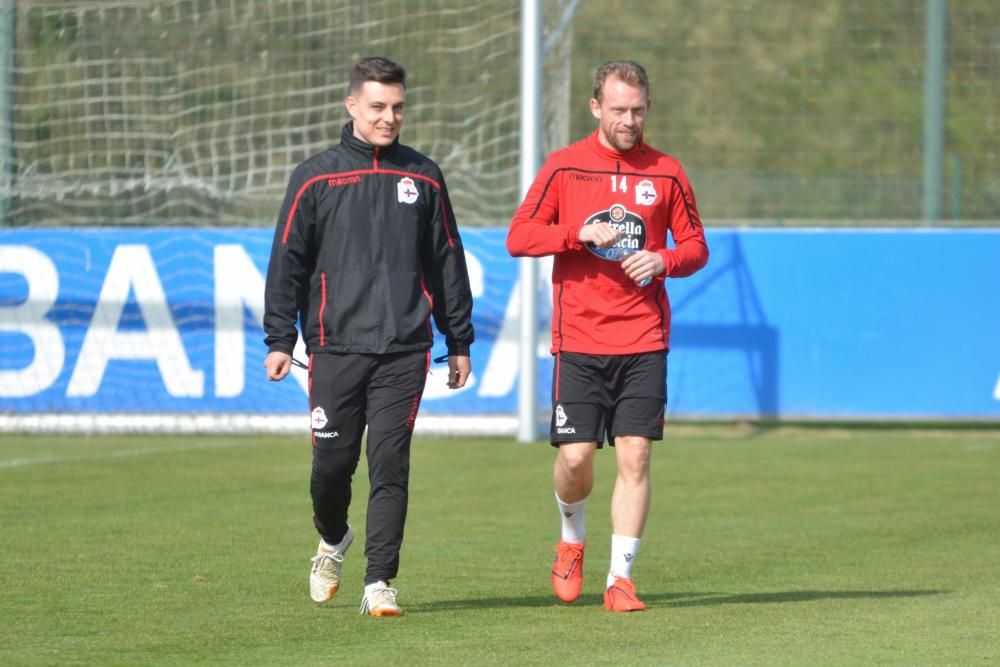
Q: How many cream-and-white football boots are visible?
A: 2